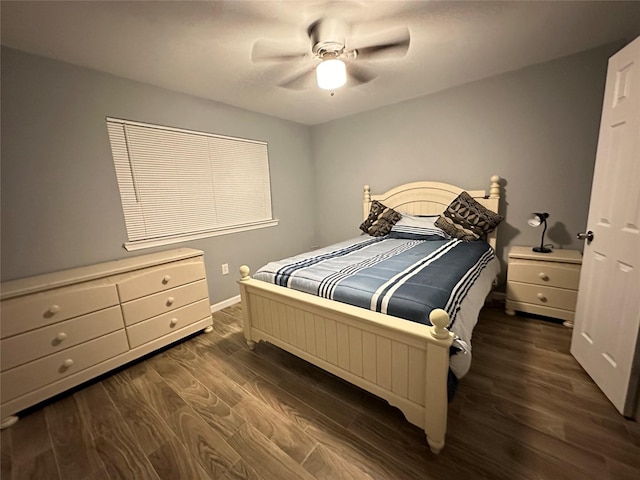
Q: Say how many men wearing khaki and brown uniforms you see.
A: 0